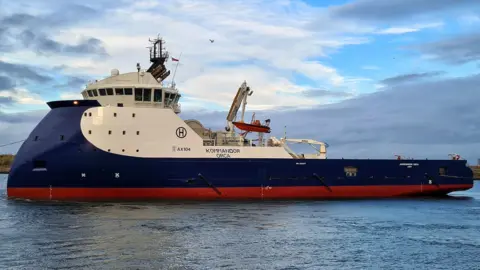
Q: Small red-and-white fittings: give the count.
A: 2